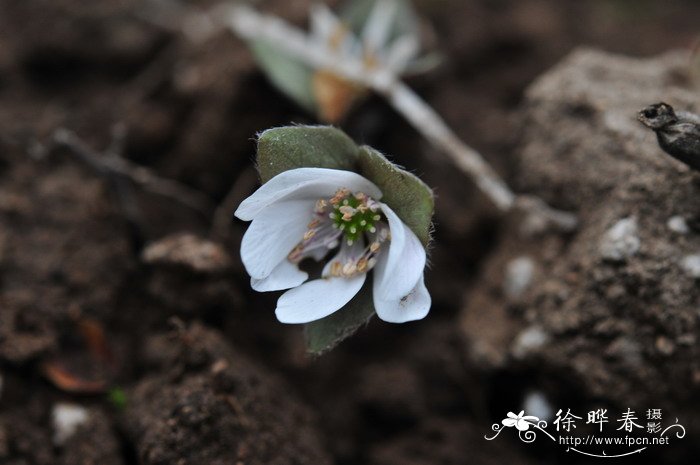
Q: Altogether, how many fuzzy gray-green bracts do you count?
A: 3